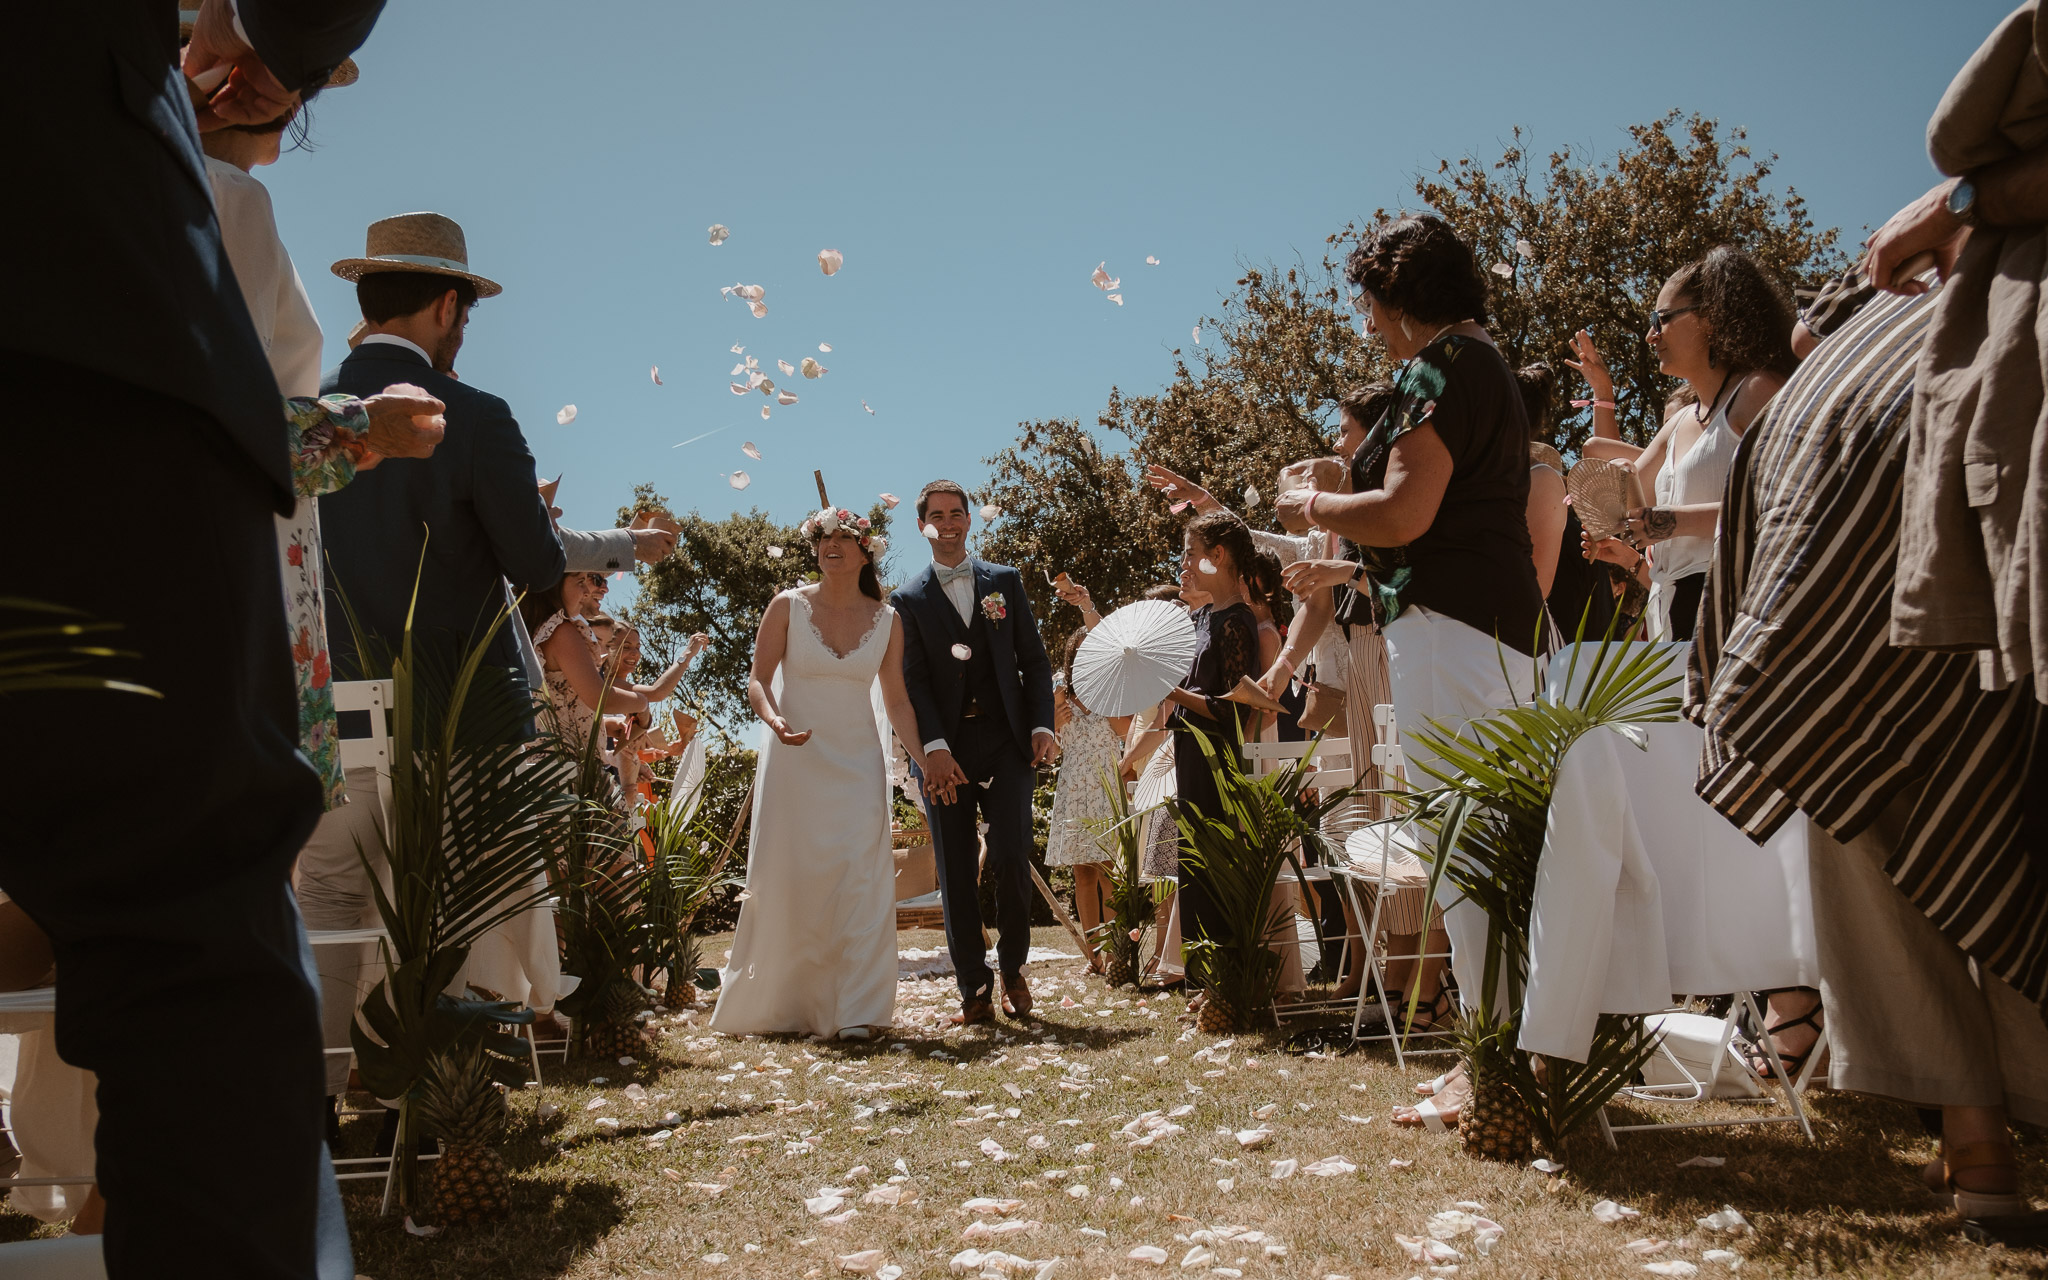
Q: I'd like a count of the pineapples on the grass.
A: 6